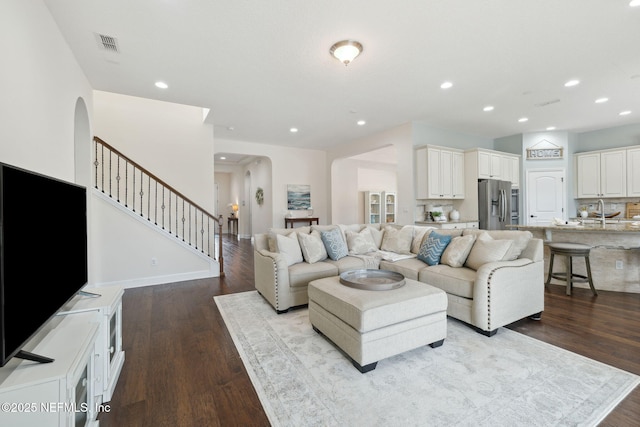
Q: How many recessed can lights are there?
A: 12